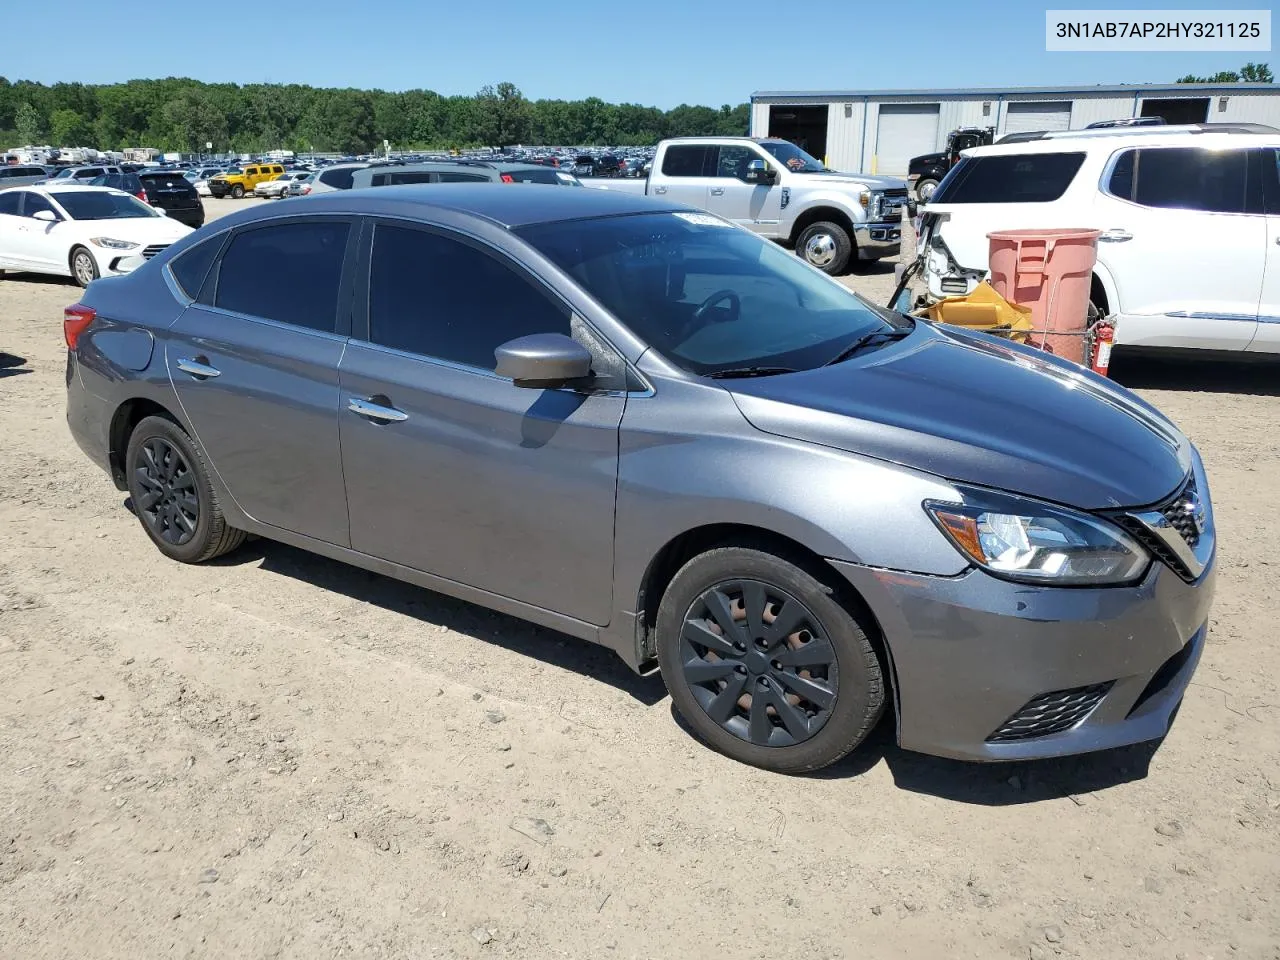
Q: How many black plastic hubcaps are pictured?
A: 2